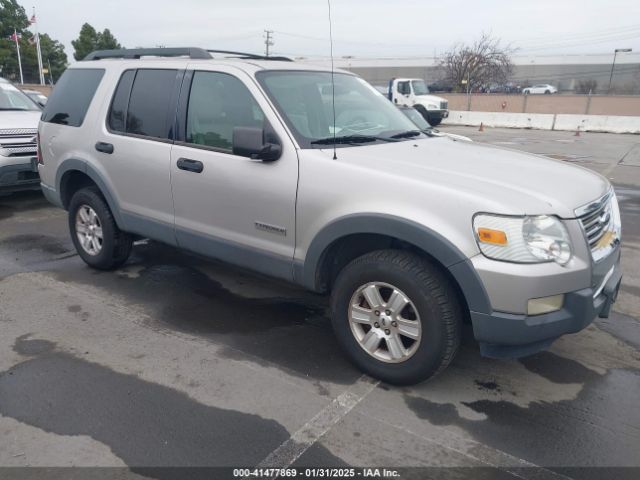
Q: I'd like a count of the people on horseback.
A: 0